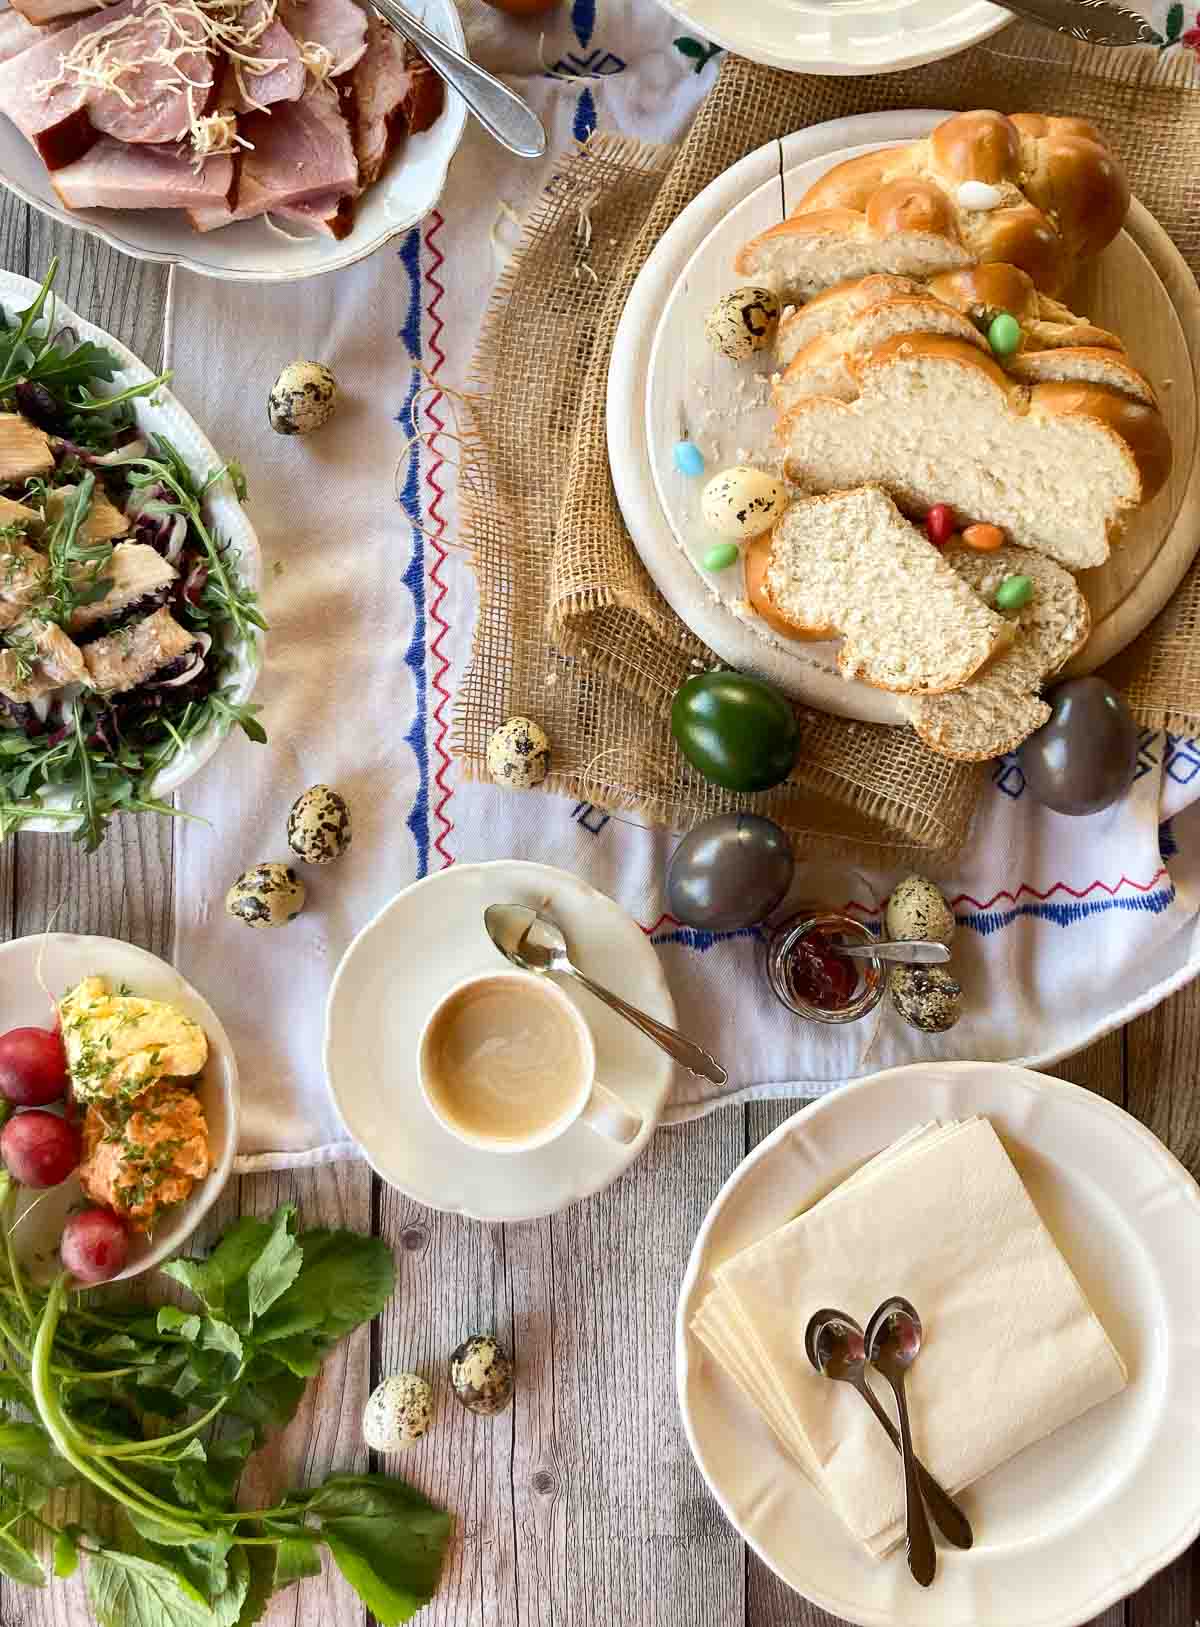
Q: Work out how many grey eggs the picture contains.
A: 2